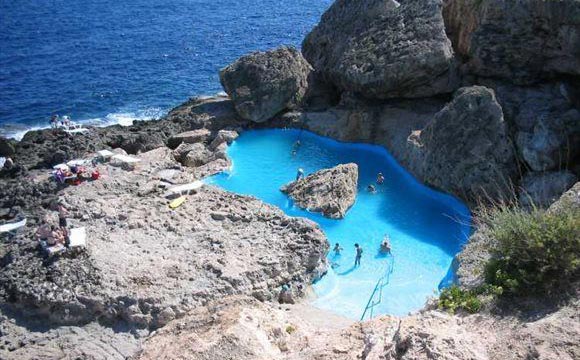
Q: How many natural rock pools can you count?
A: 1